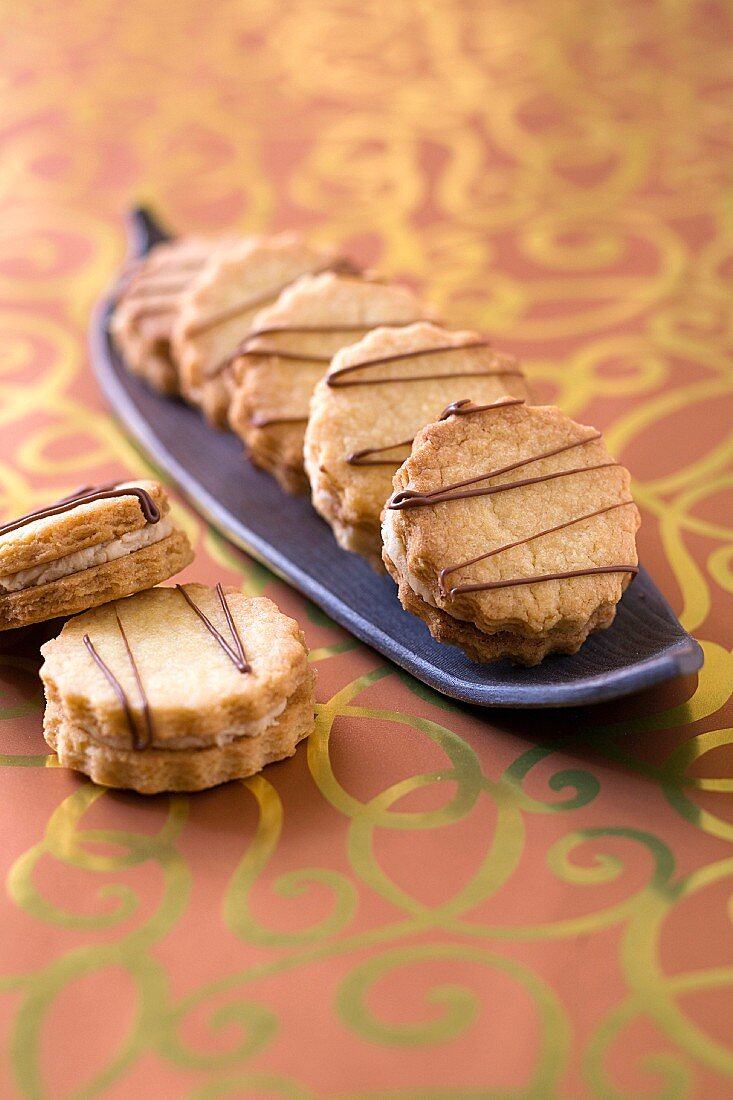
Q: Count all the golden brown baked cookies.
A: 7